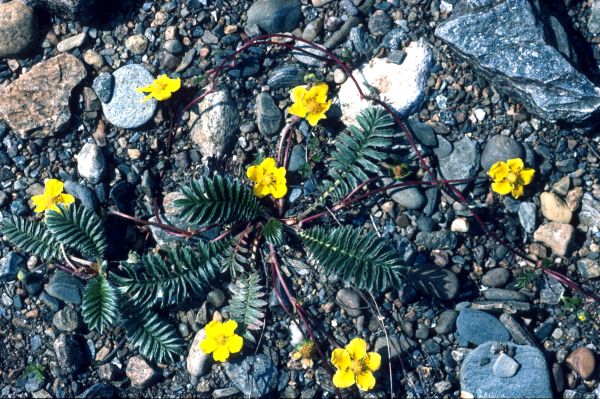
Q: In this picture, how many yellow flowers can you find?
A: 7